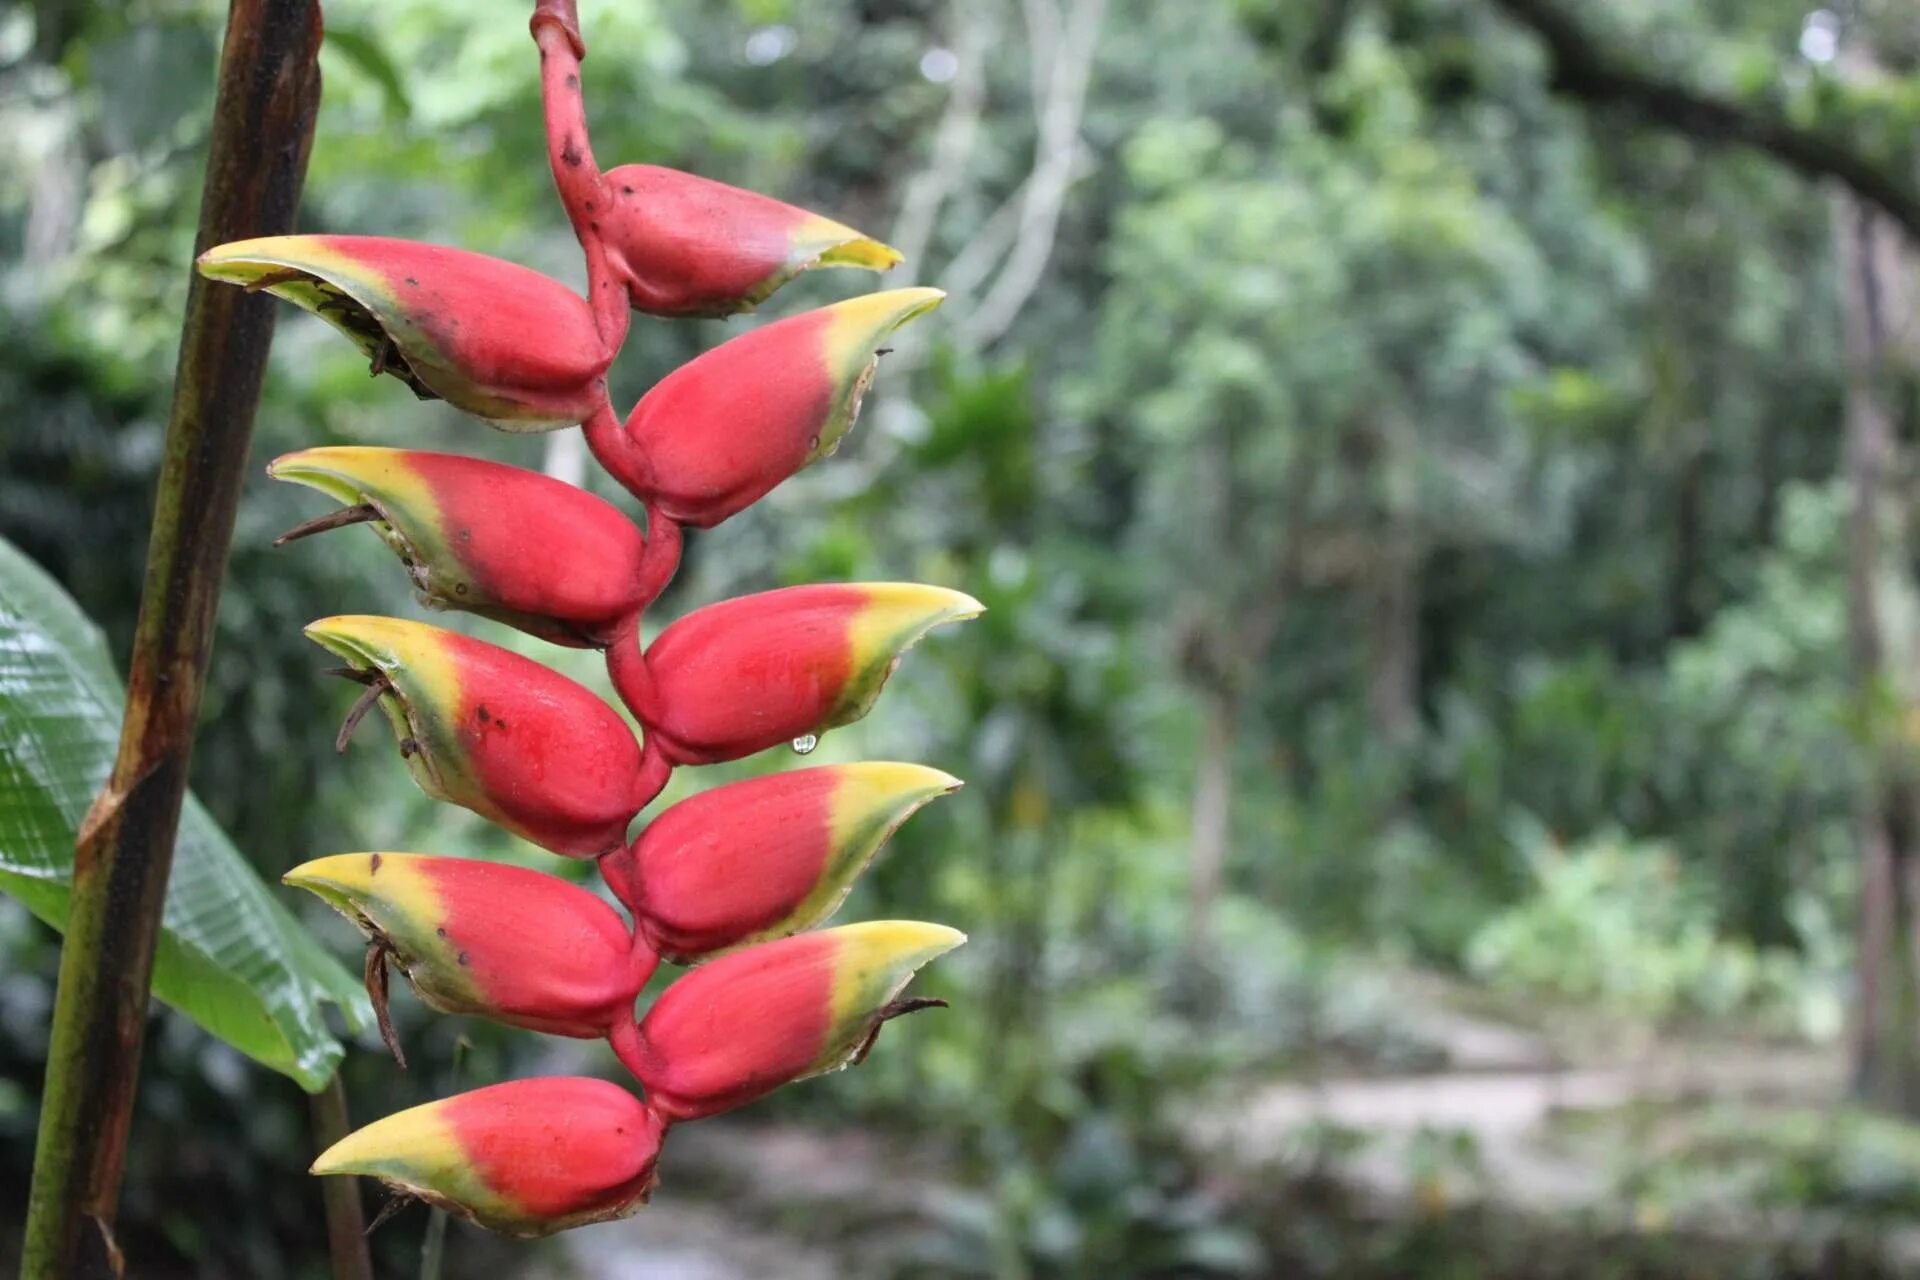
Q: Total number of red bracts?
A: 10